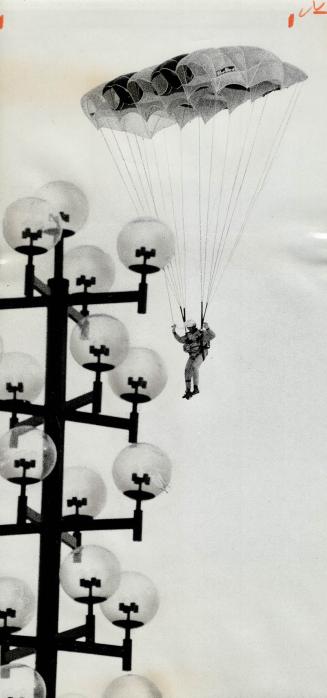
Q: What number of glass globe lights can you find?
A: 15